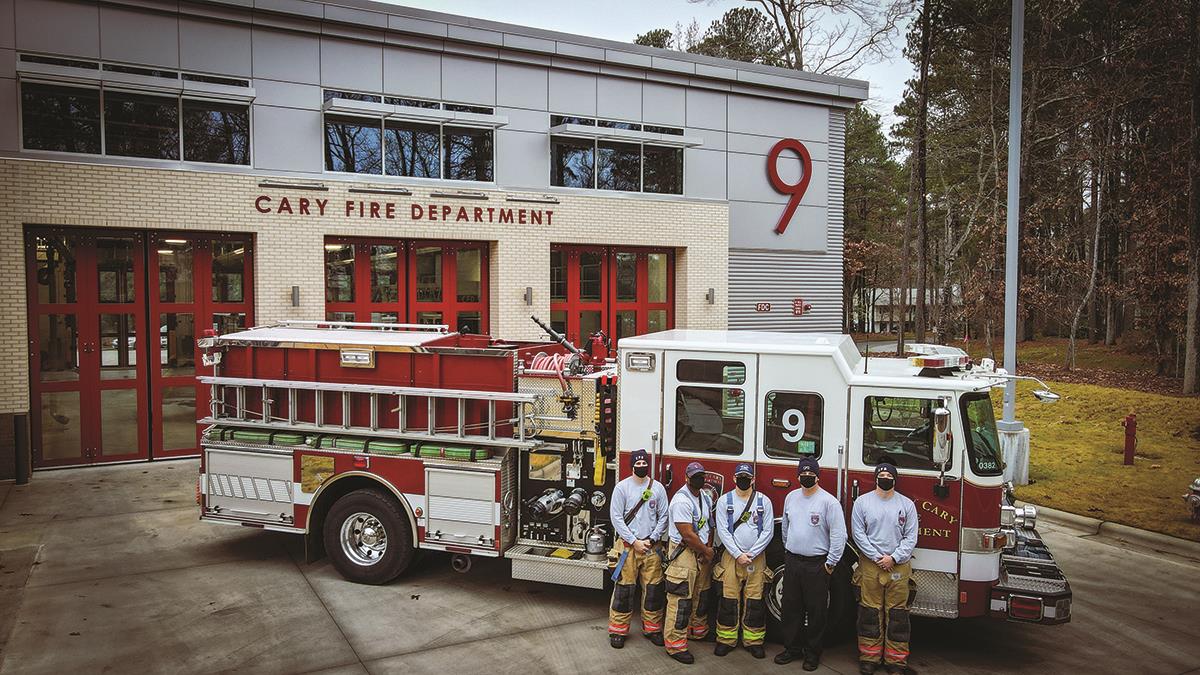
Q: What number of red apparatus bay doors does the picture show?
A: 3